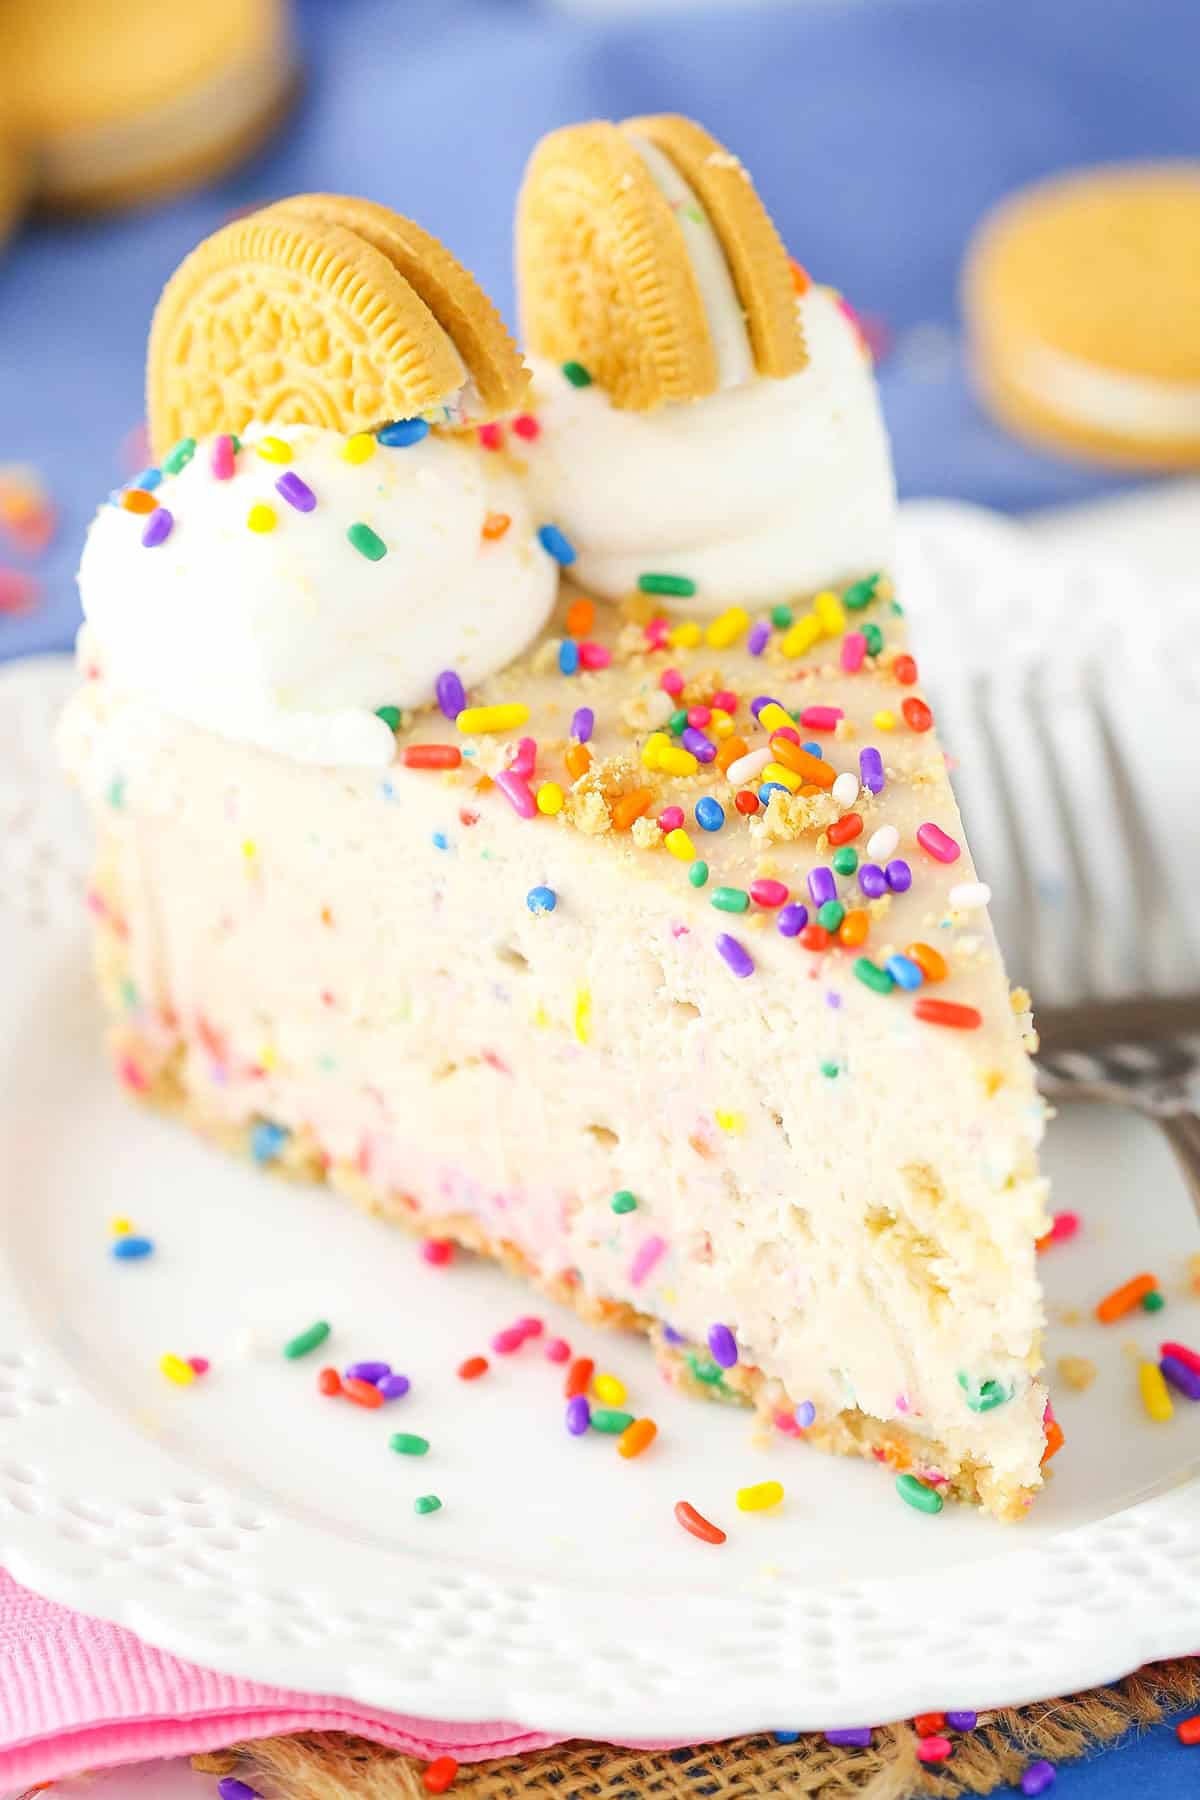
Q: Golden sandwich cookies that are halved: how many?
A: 2